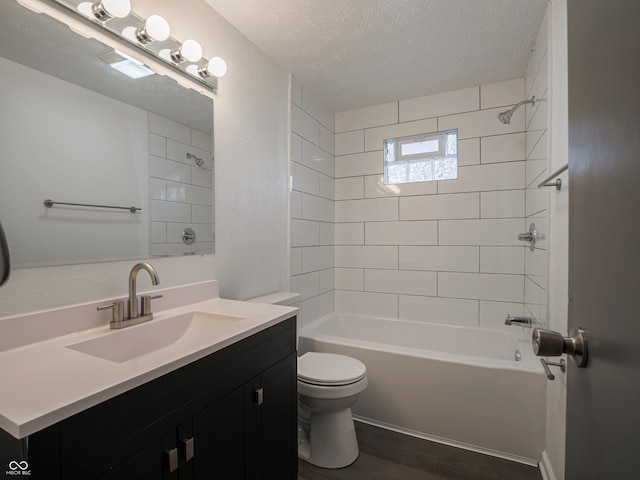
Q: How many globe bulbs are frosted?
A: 4